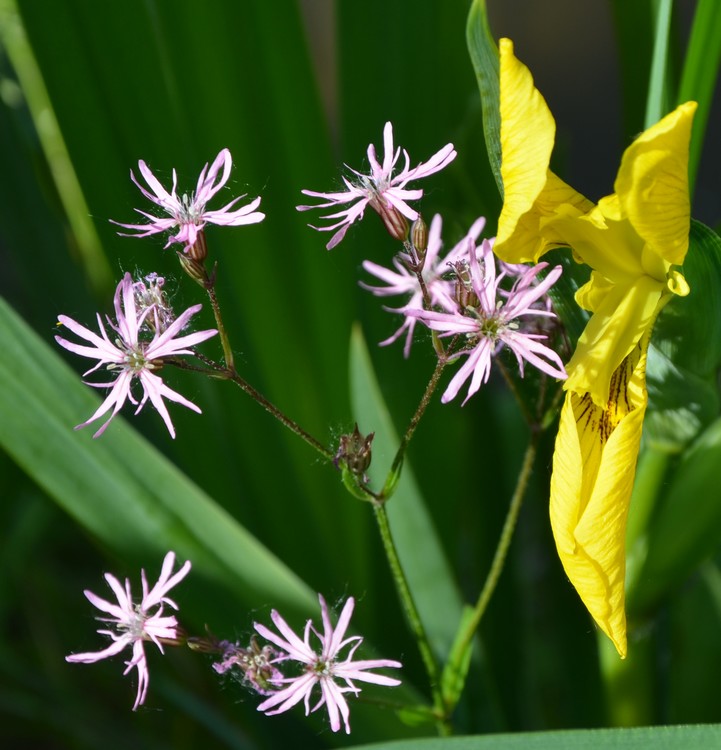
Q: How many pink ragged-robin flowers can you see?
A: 7